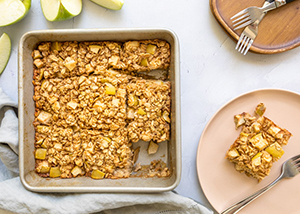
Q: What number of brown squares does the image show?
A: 9